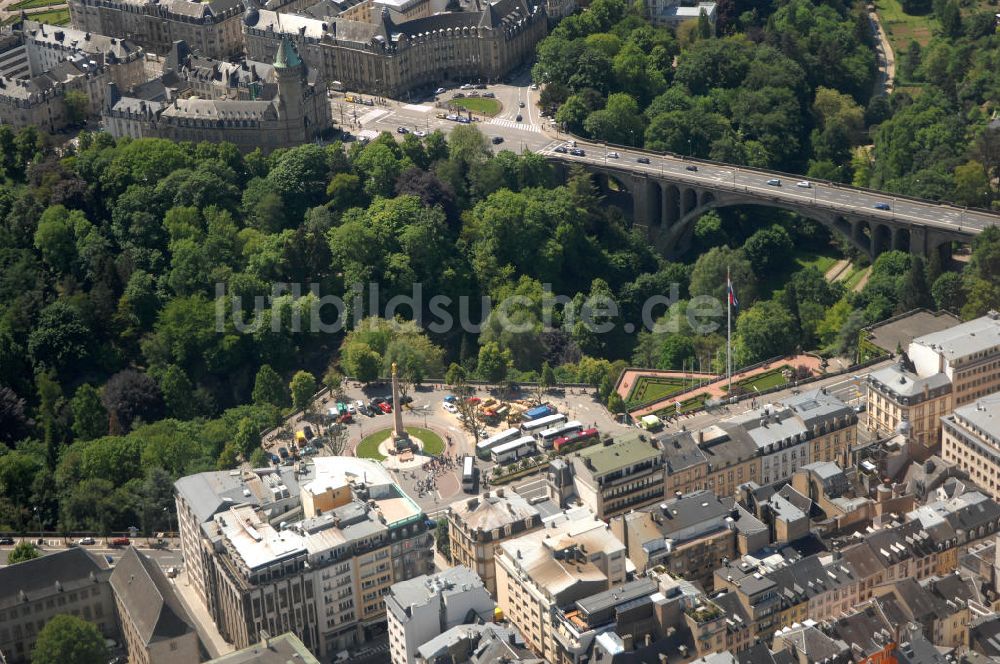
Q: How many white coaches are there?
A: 5